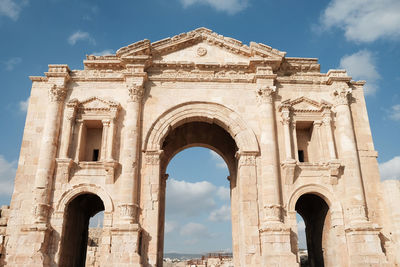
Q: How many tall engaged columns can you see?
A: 4